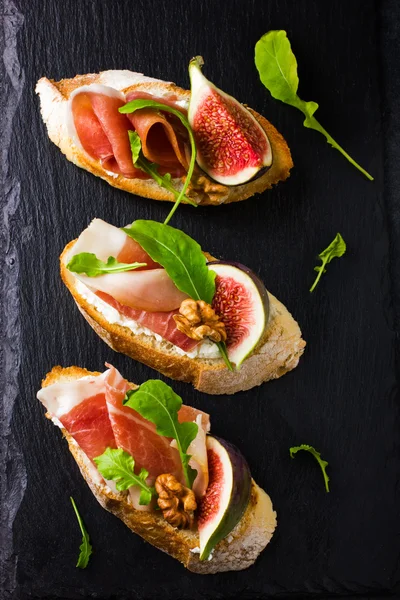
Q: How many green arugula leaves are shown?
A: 10